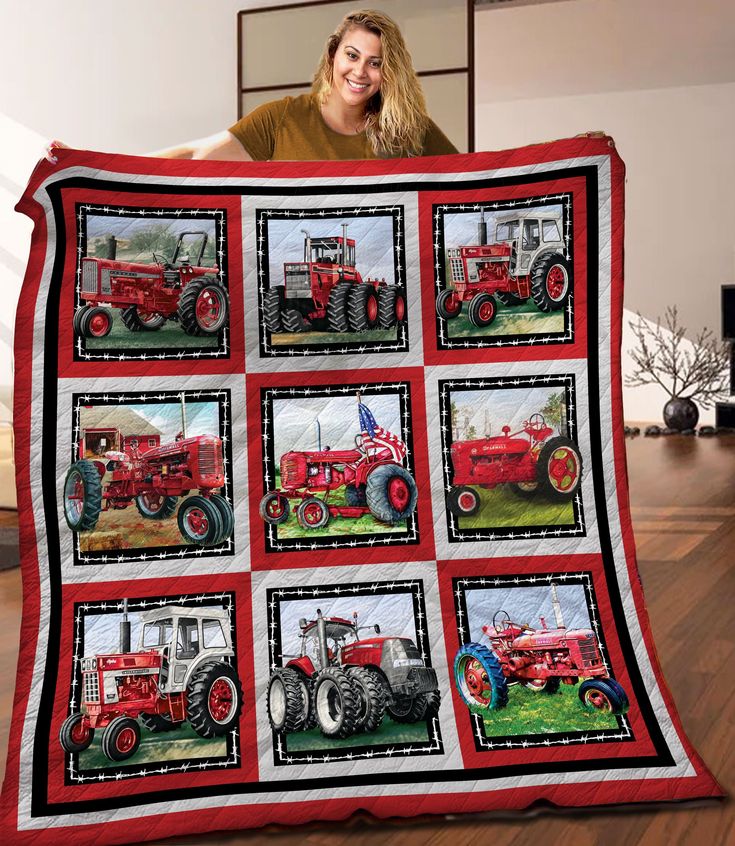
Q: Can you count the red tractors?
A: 9